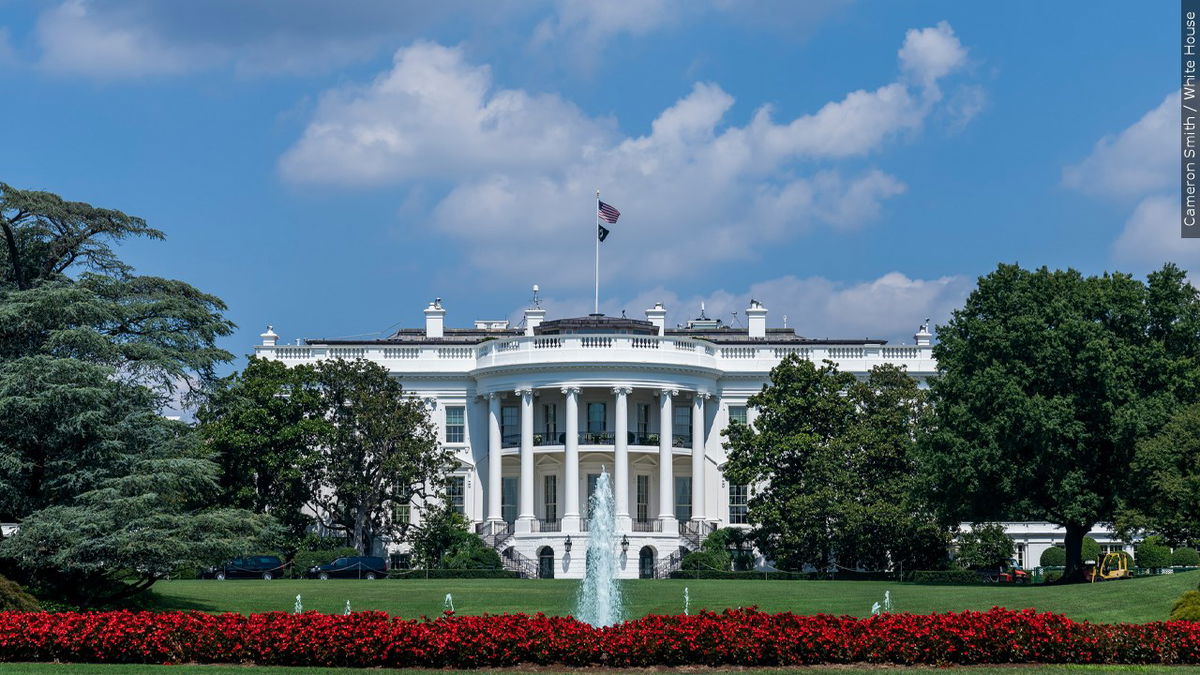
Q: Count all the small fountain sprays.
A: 6